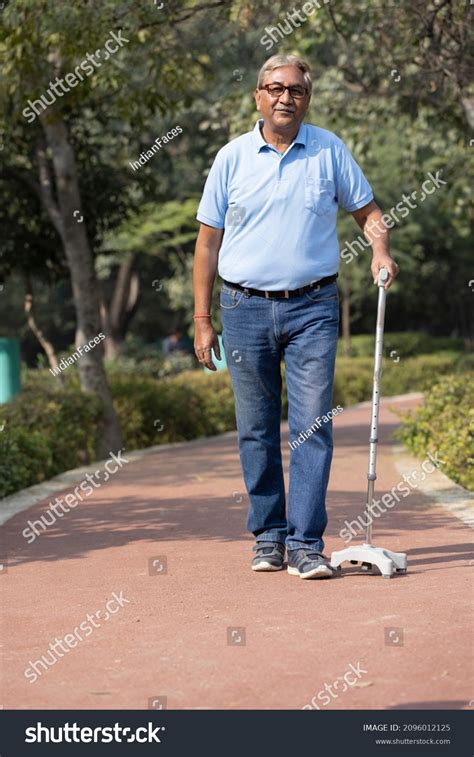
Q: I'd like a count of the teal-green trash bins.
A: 2